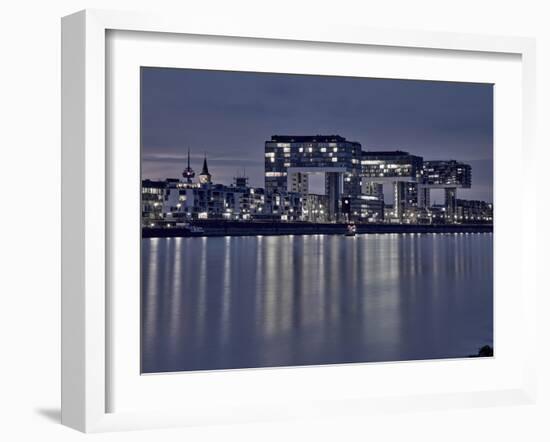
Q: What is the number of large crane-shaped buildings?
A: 3